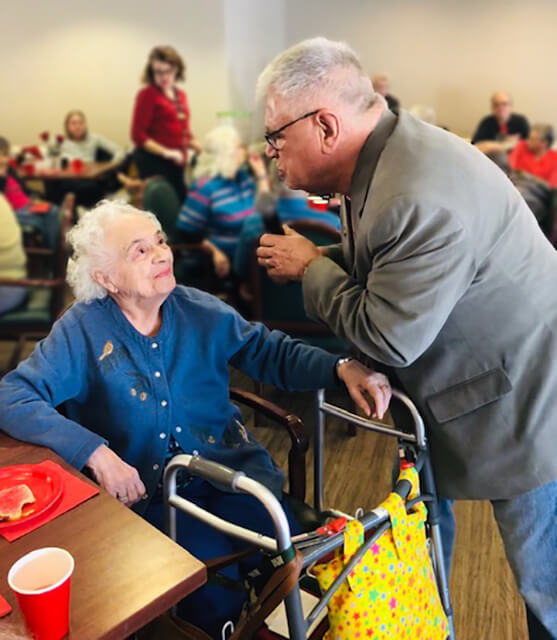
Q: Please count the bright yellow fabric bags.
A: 1